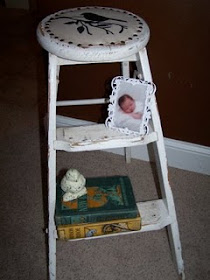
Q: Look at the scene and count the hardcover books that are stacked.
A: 2